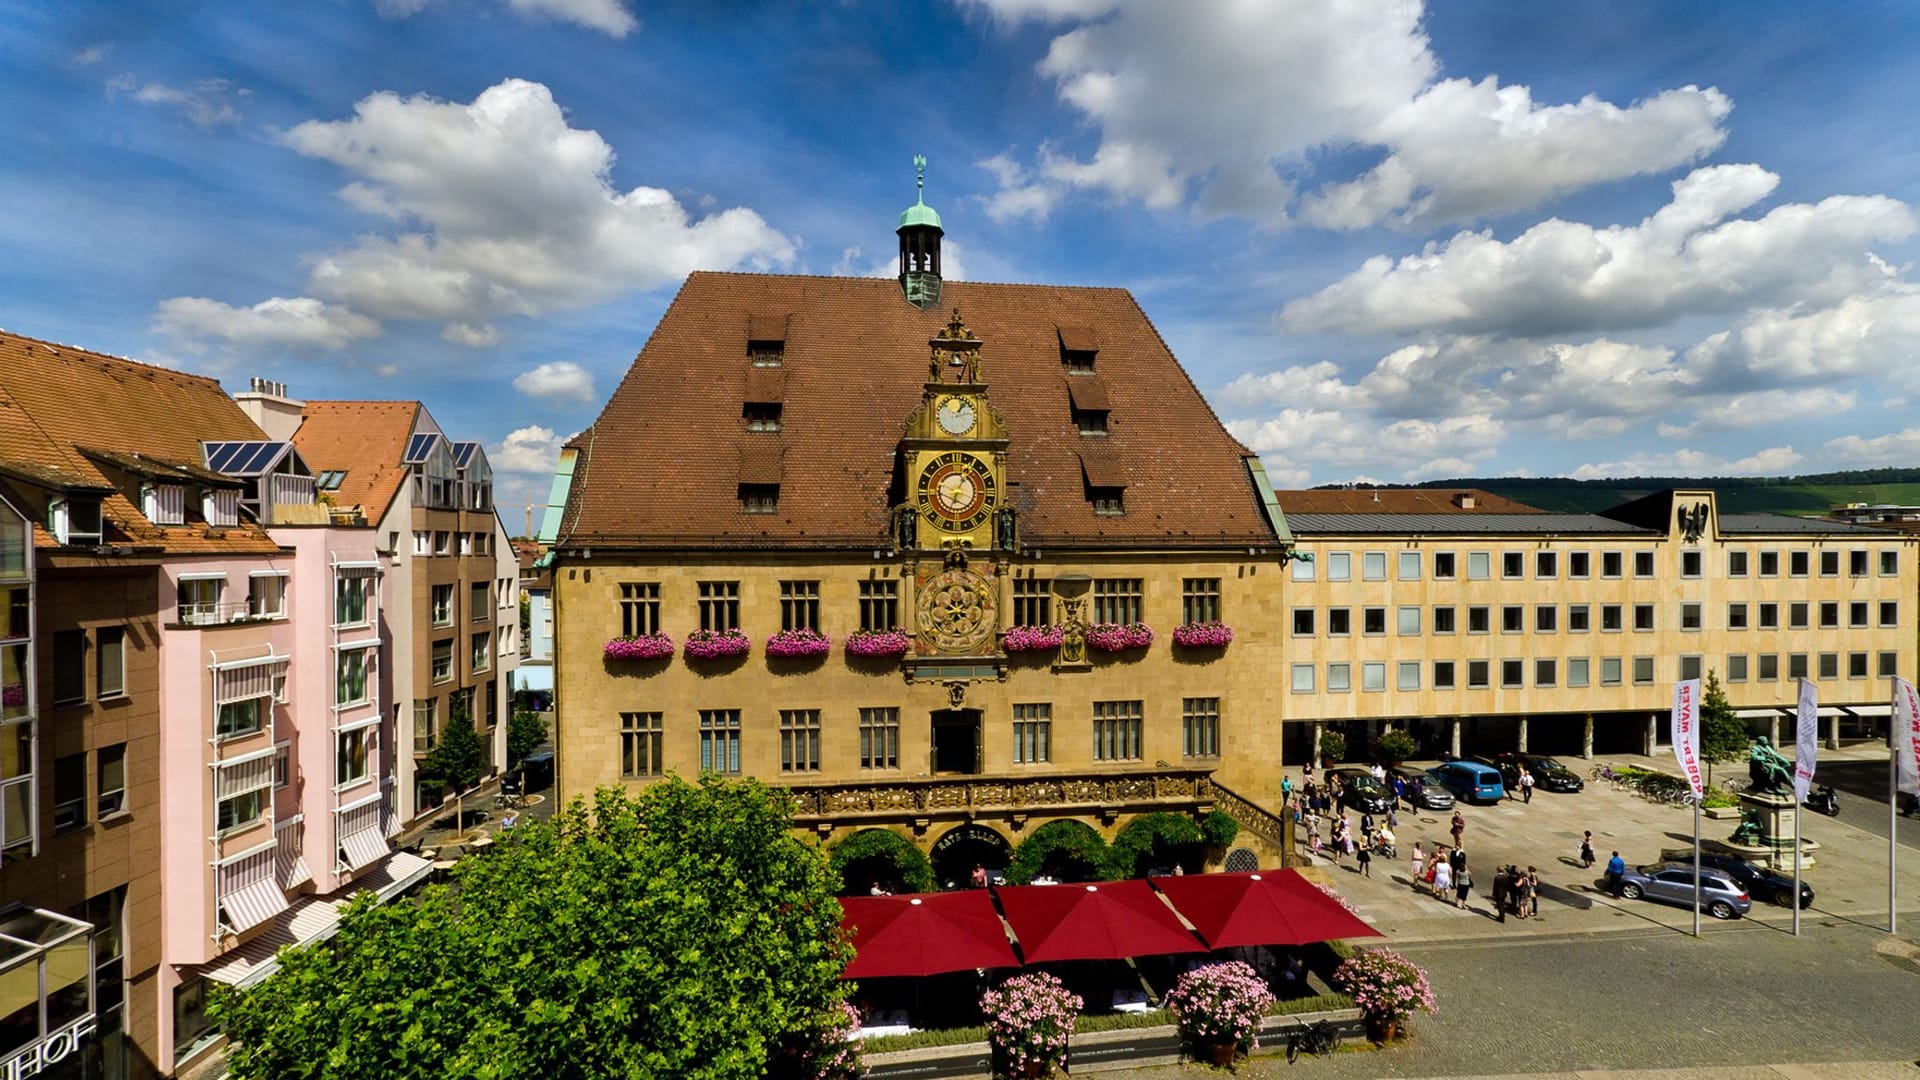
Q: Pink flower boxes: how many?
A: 7